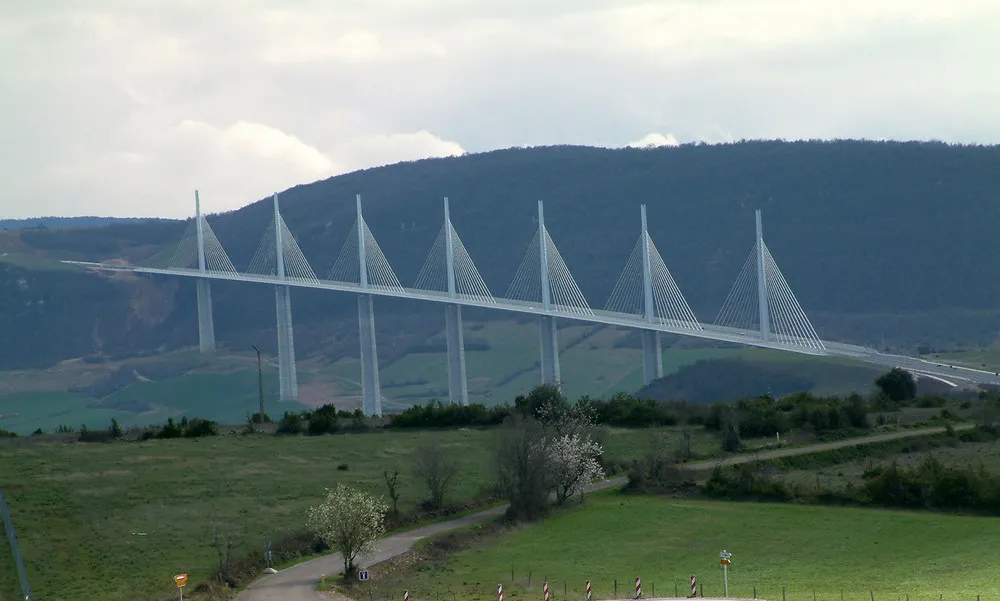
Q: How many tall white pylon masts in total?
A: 7